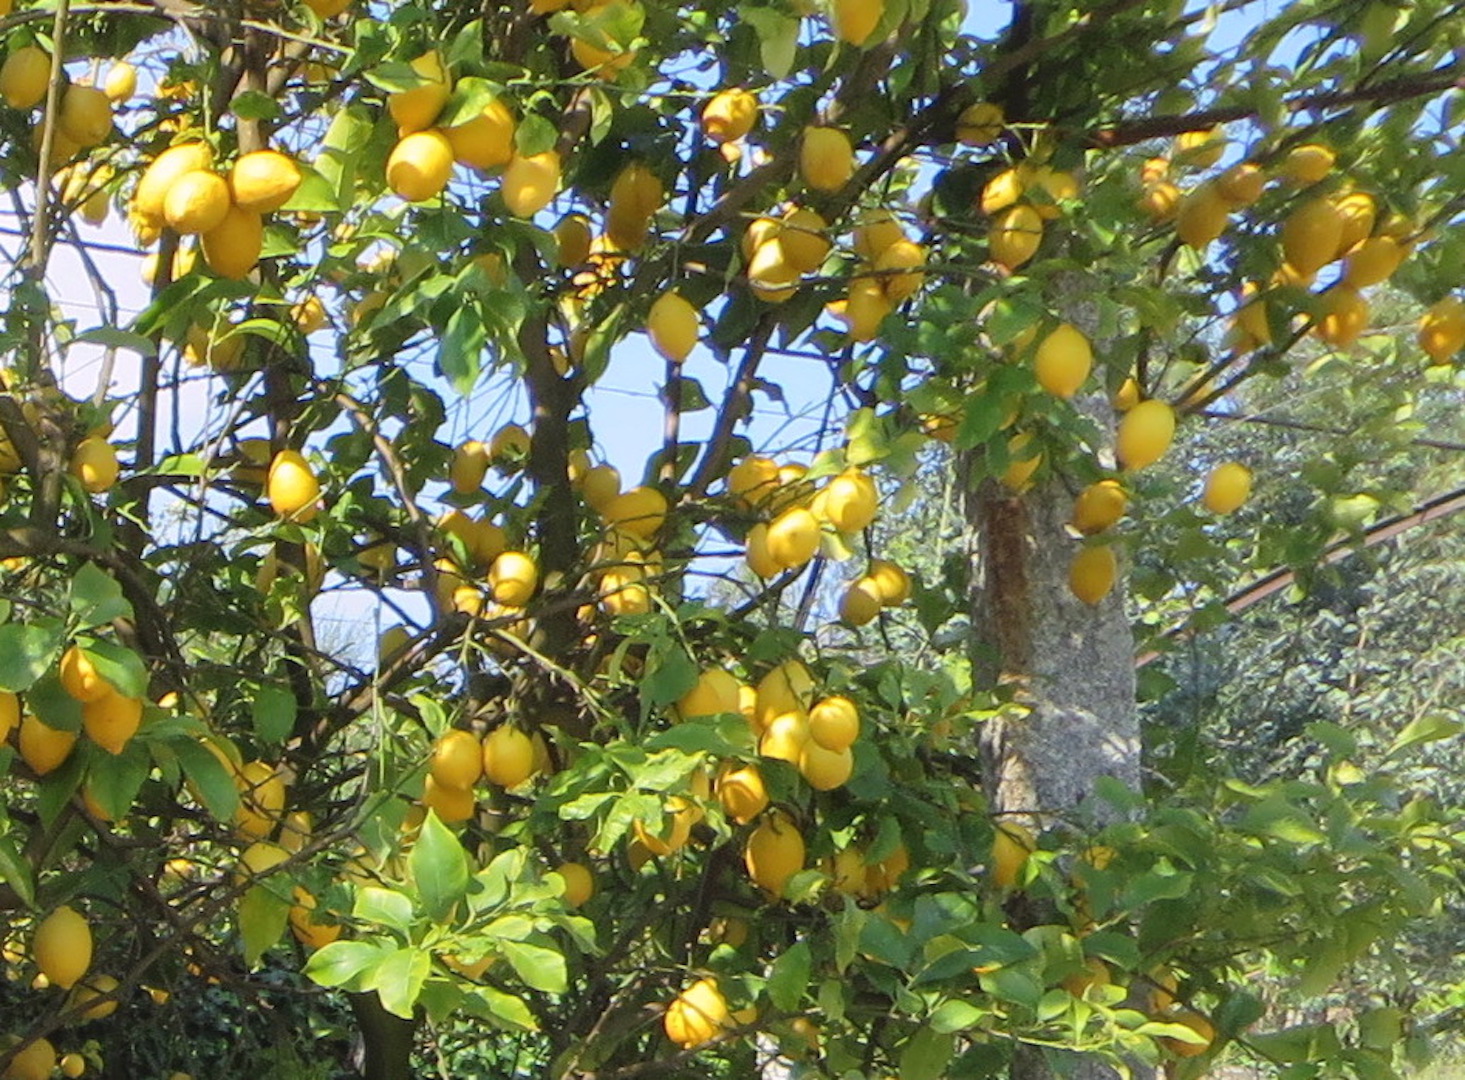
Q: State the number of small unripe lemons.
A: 0